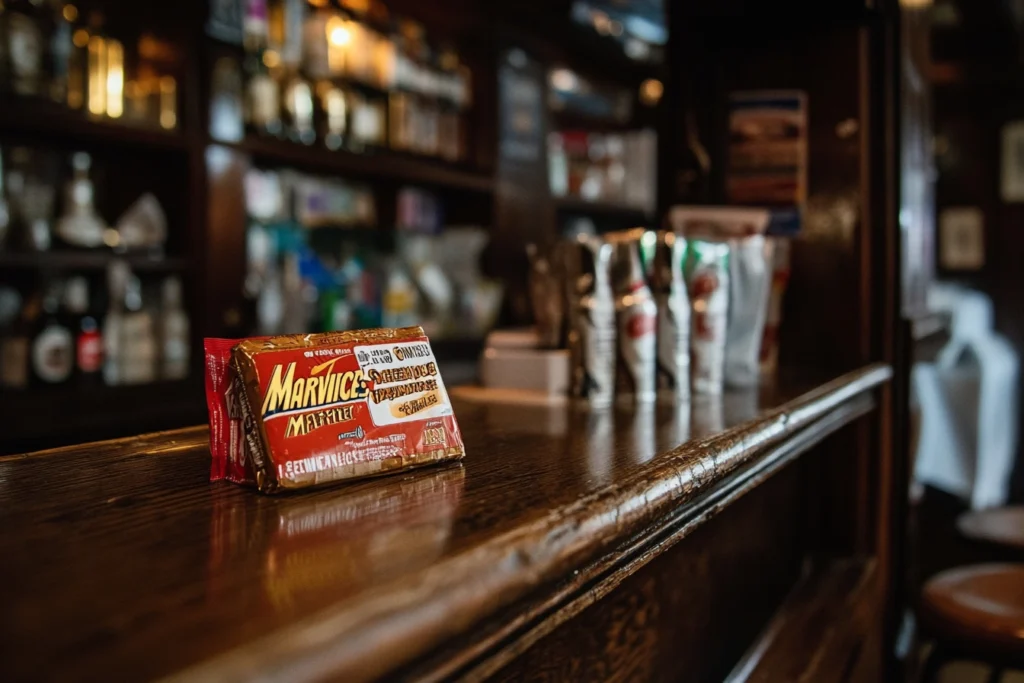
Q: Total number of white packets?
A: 5